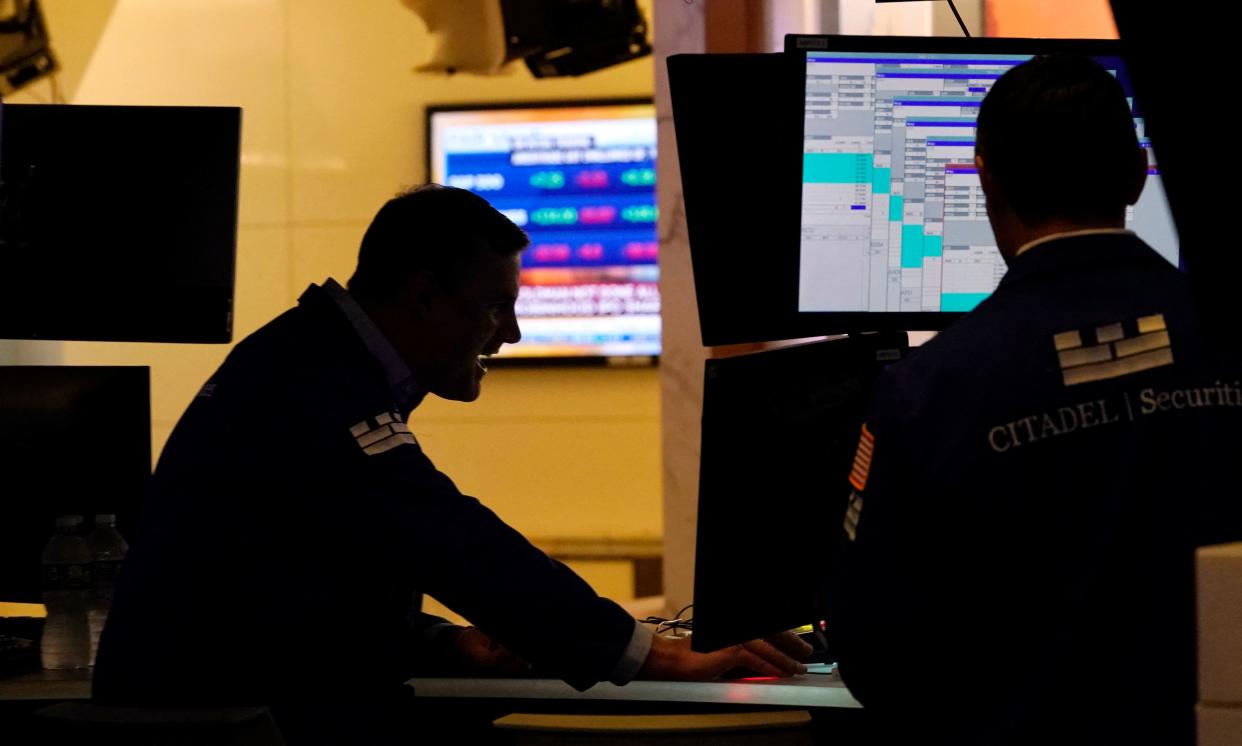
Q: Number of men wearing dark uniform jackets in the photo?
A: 2